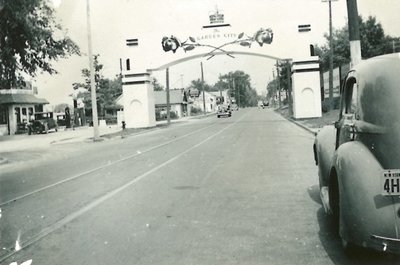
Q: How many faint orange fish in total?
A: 0